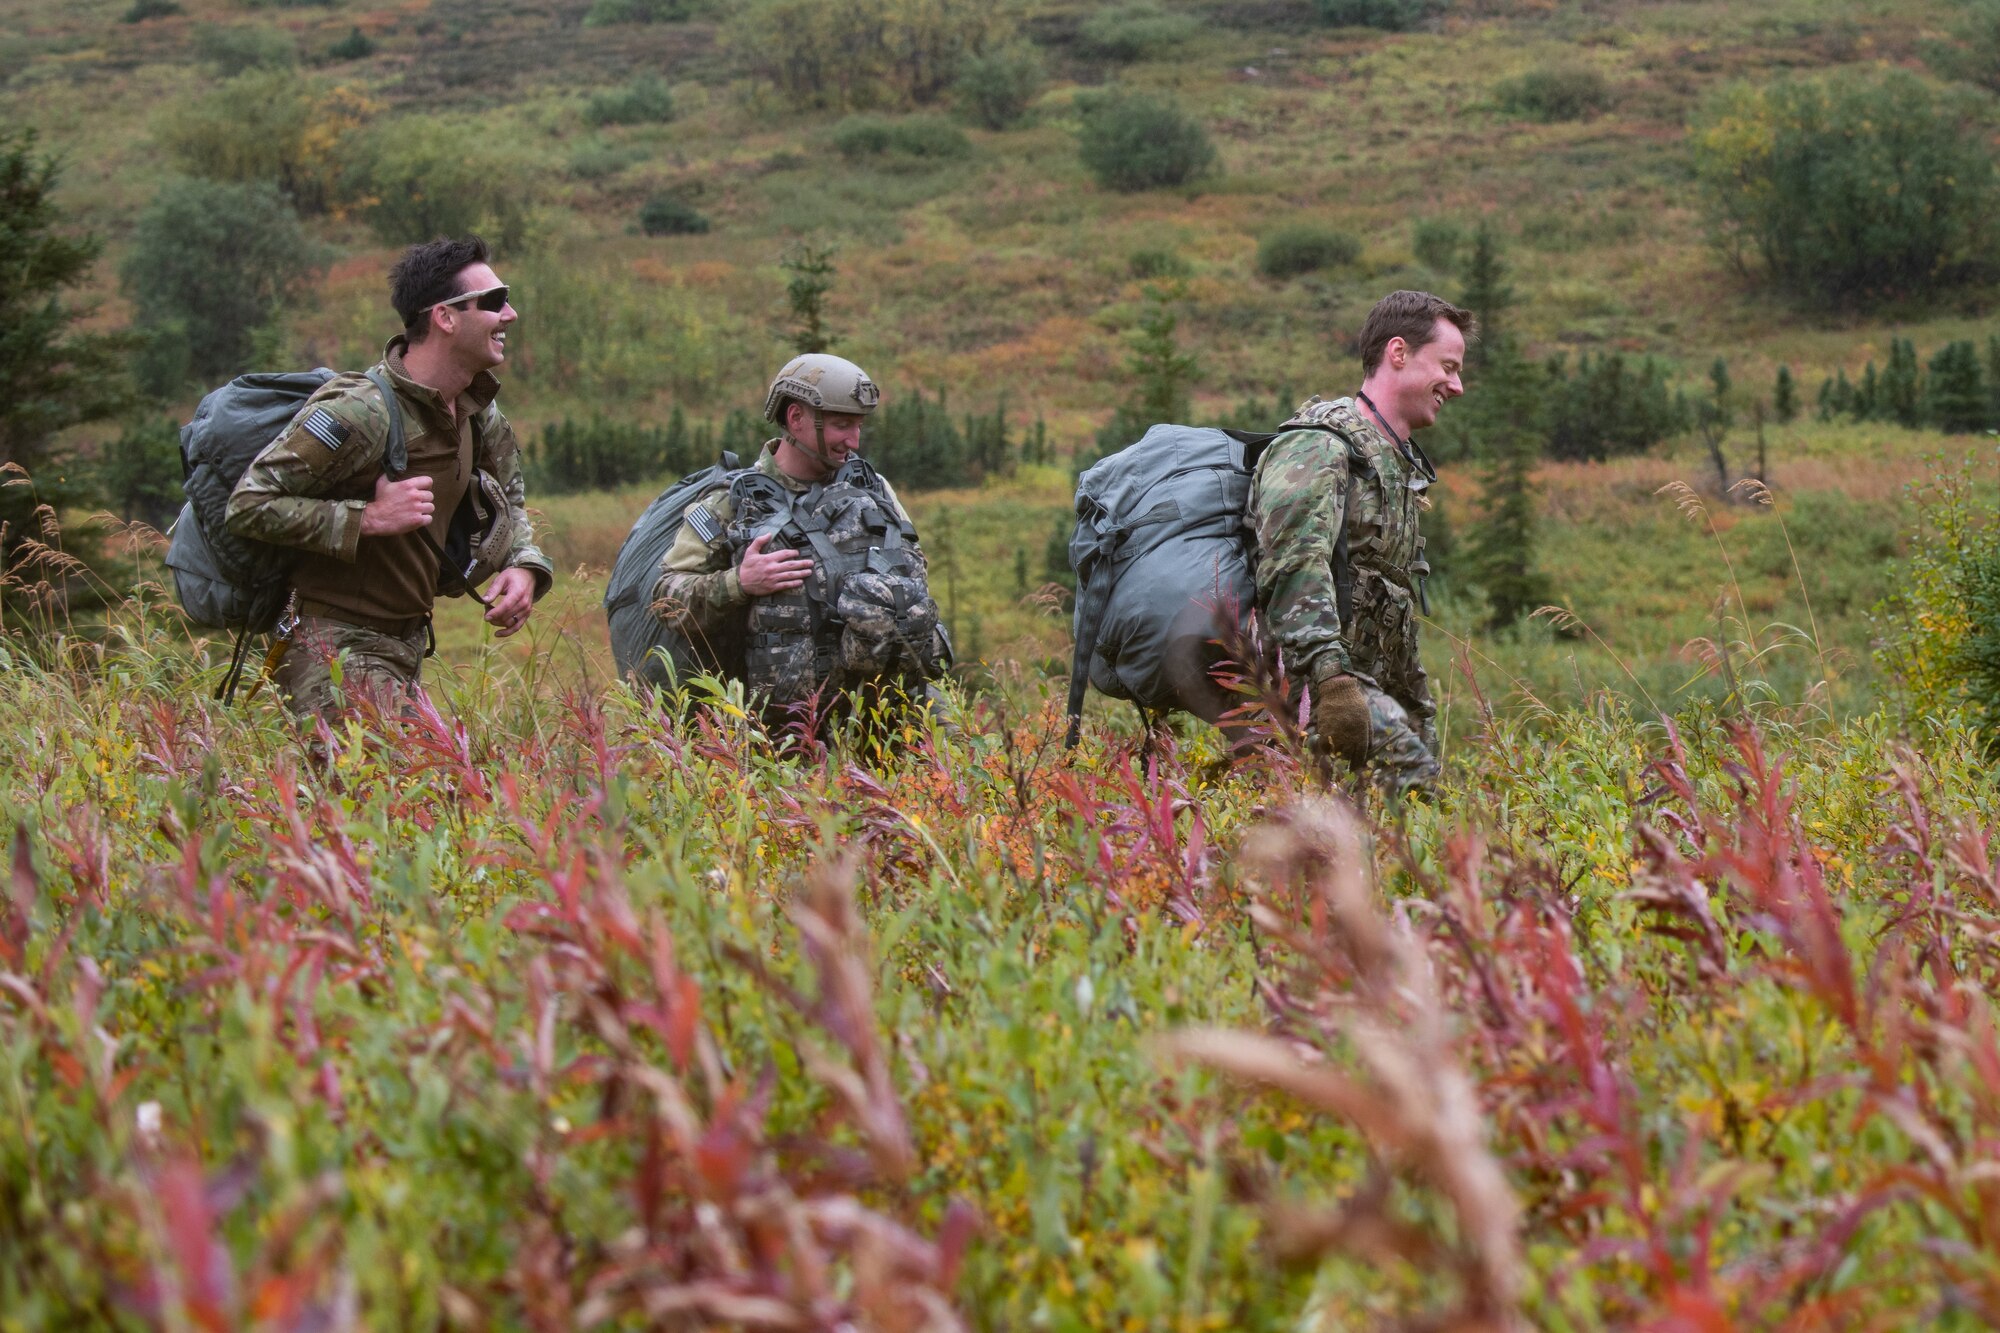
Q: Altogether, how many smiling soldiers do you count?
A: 3